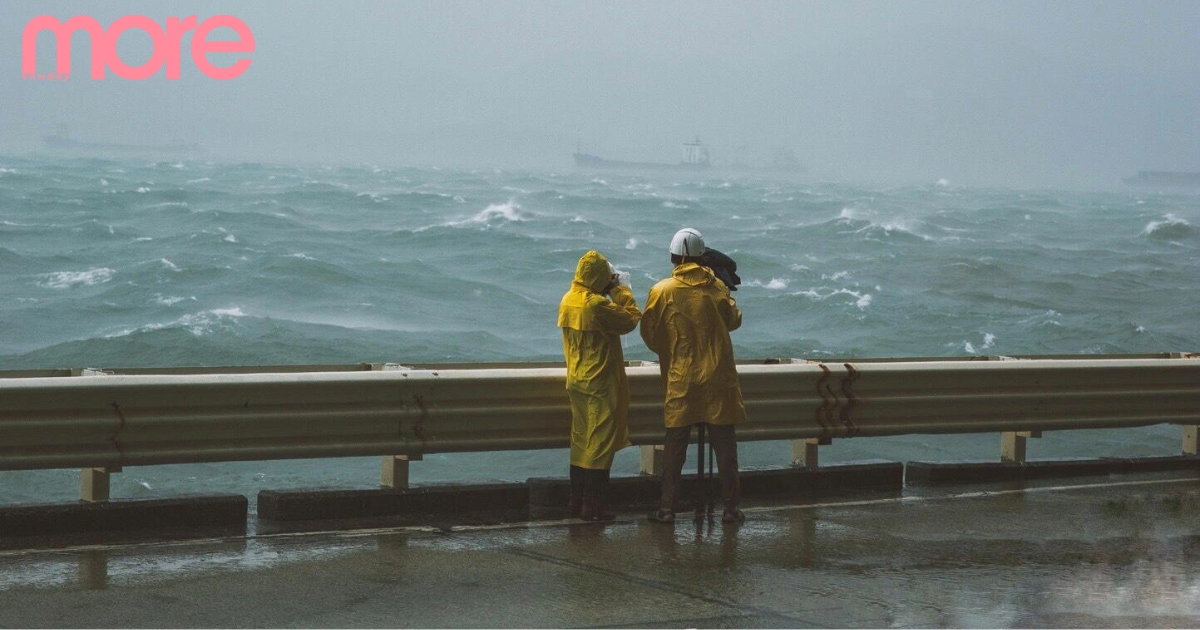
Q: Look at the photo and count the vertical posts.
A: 6